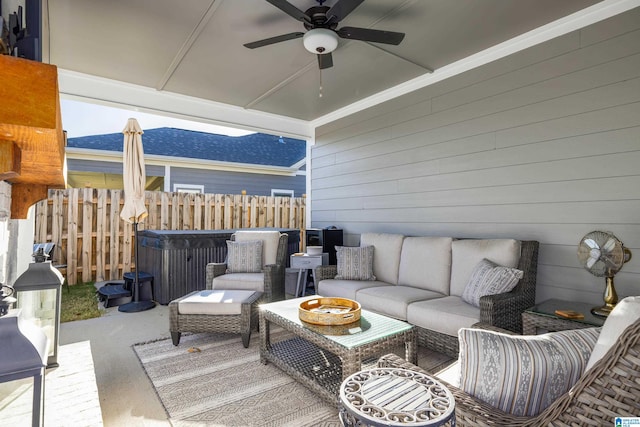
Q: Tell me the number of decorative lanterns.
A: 2